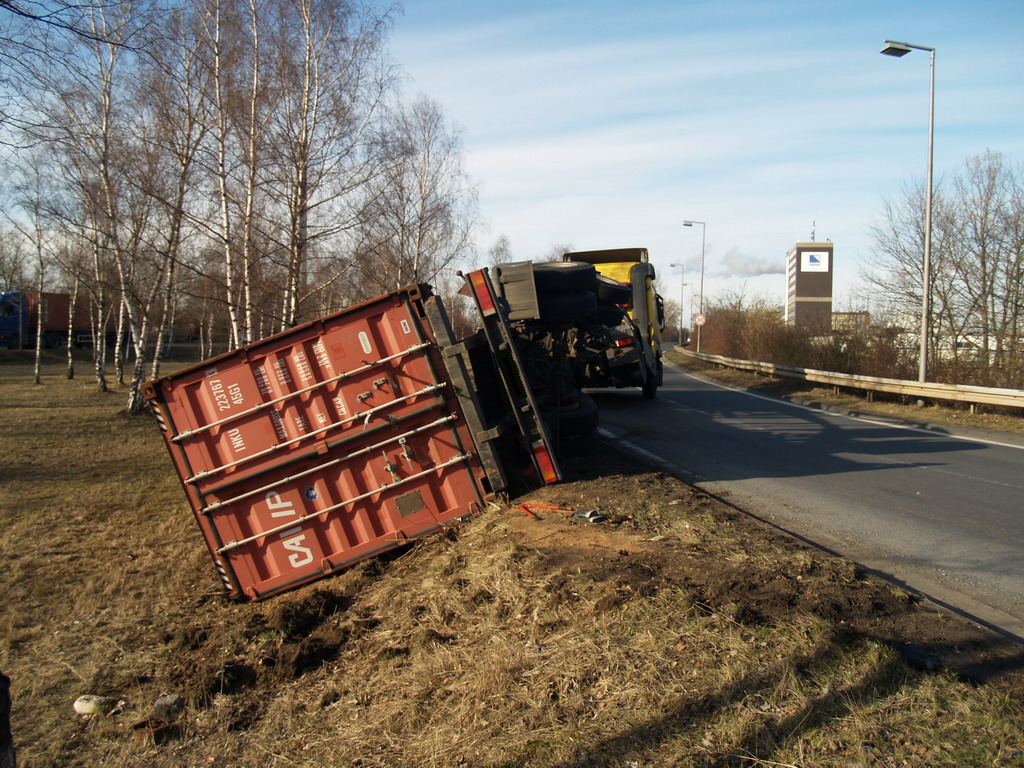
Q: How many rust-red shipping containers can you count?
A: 2